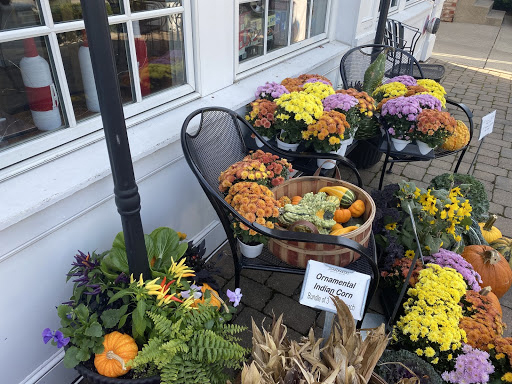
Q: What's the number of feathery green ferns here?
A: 1